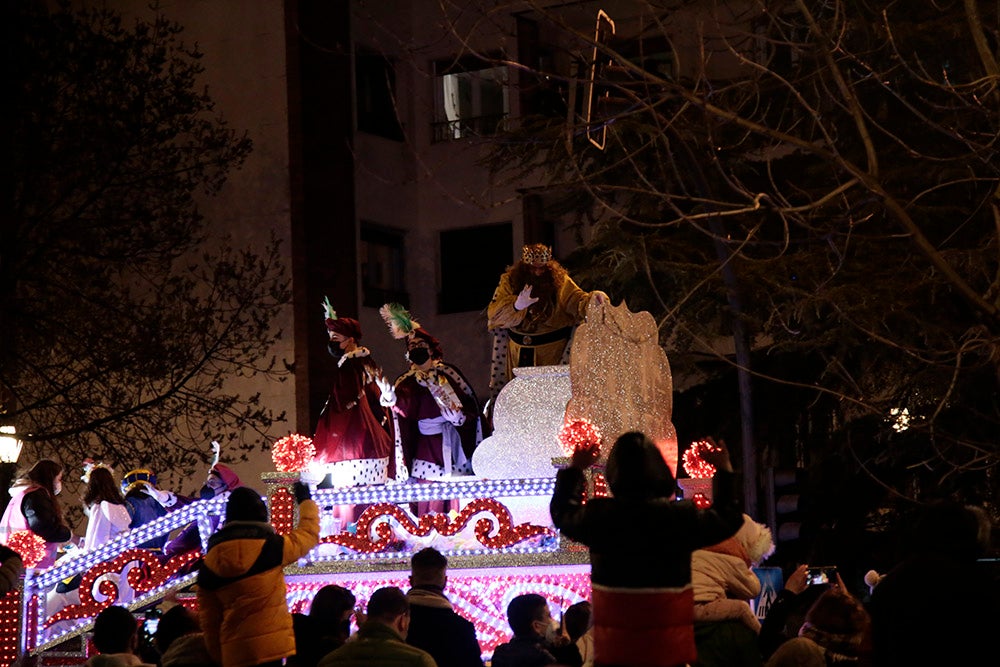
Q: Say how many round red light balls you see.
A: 4